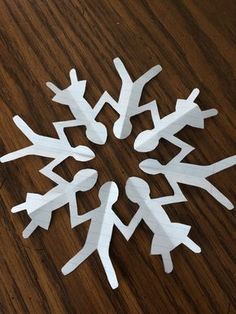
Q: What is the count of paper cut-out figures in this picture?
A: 8